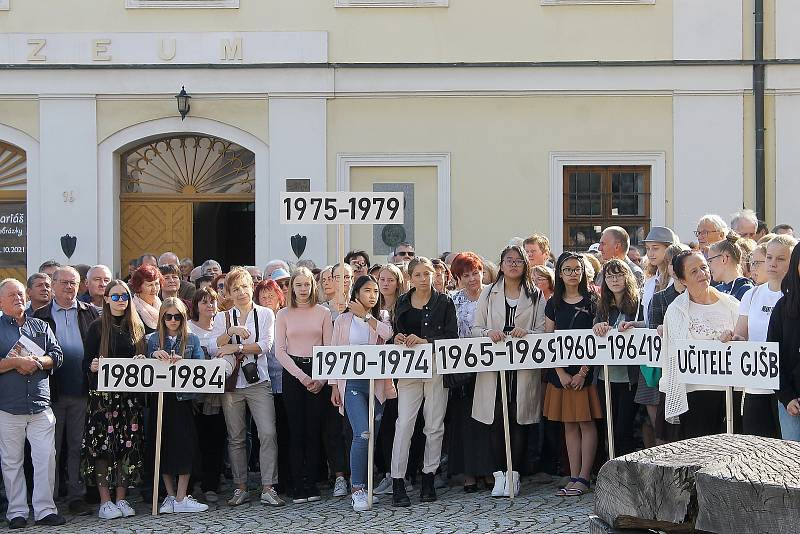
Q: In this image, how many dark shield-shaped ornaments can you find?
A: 2